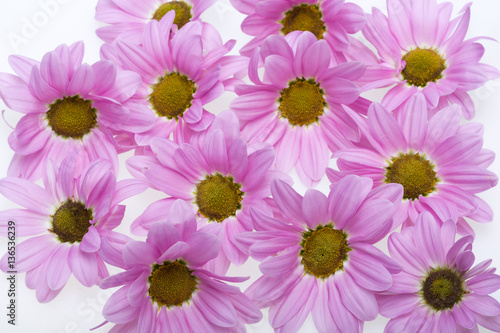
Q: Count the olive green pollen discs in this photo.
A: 12